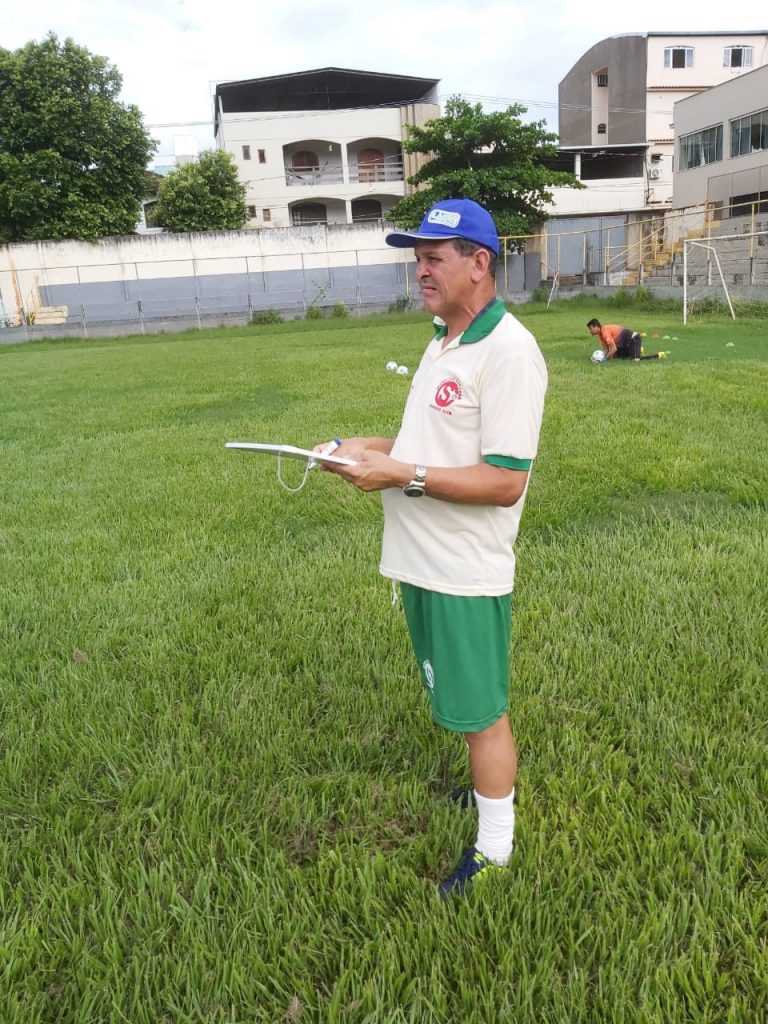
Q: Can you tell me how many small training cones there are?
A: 6